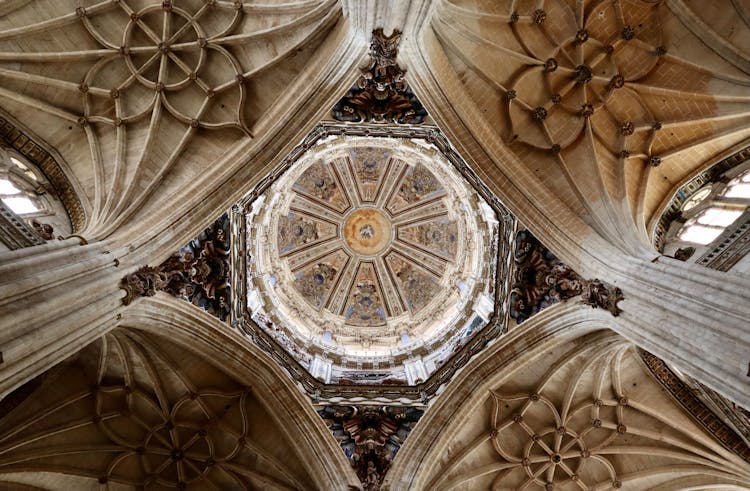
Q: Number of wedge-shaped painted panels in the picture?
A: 8